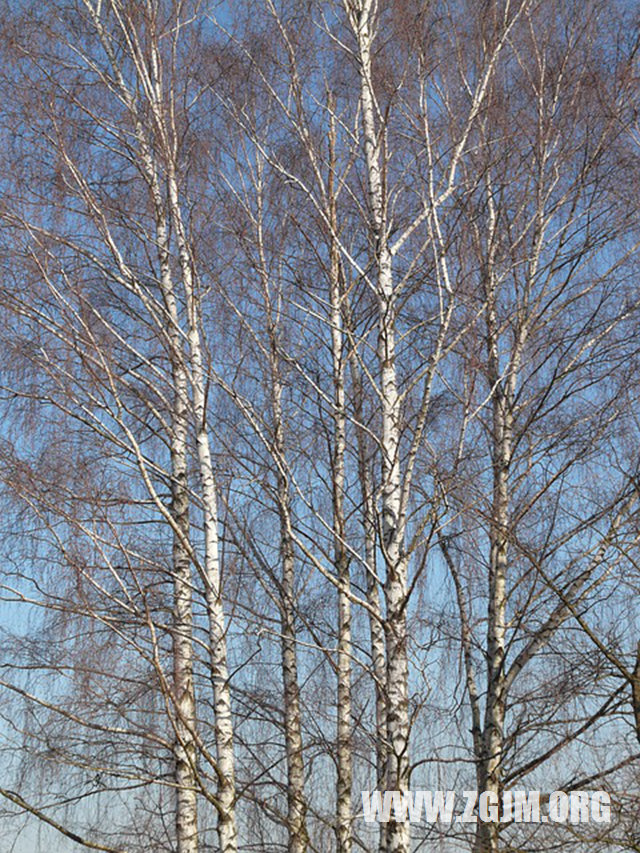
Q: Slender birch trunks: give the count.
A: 7